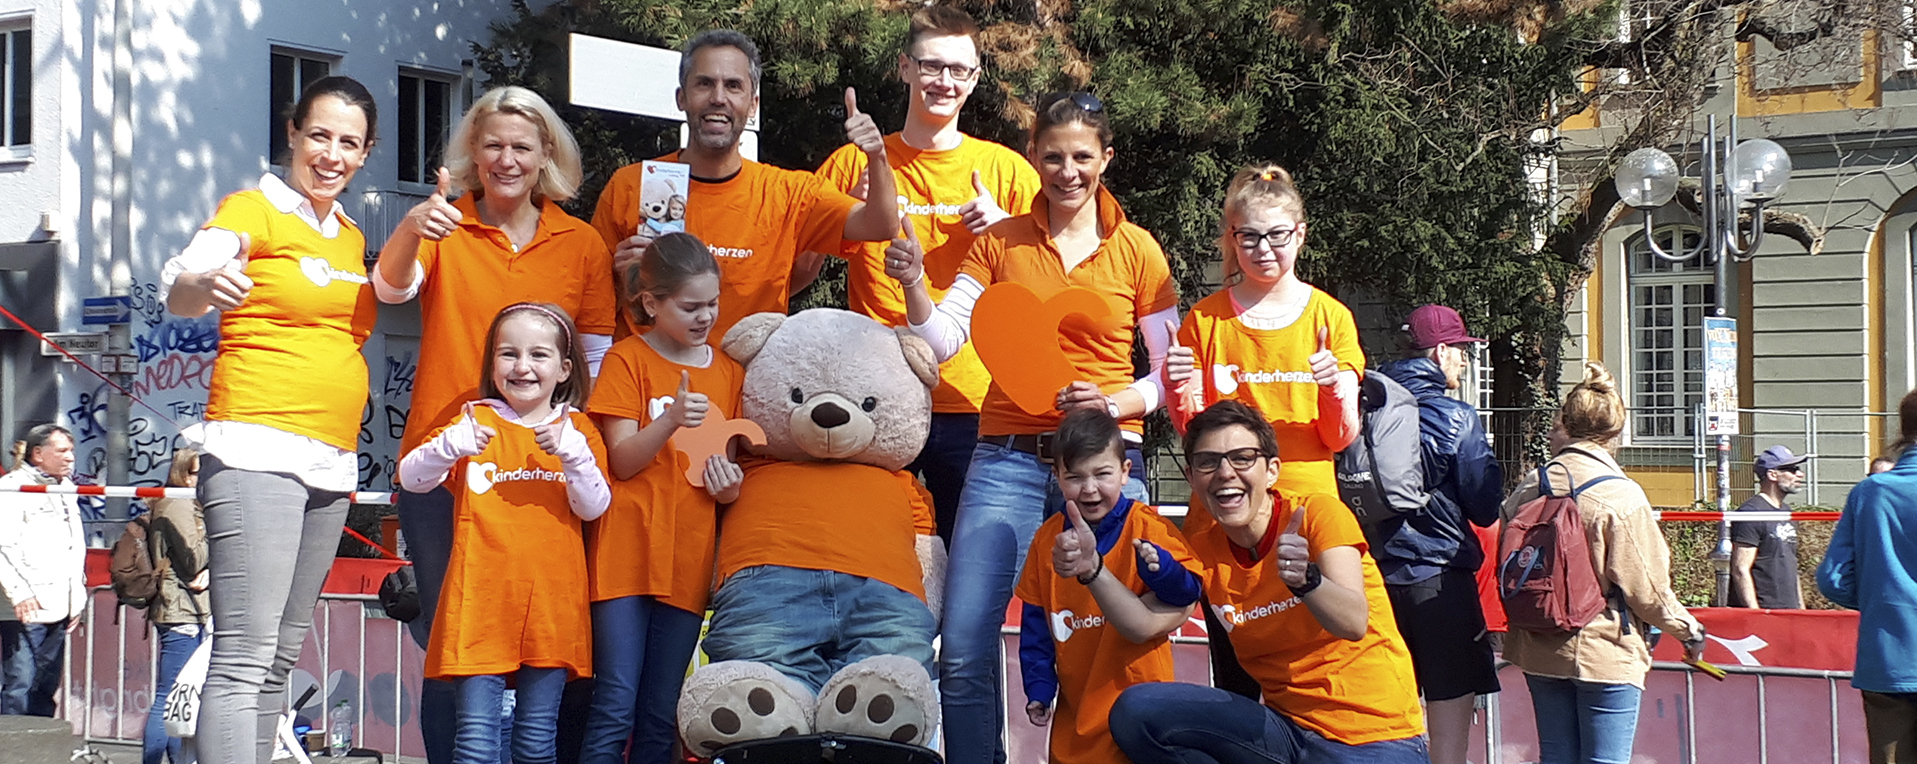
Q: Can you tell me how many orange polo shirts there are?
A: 2